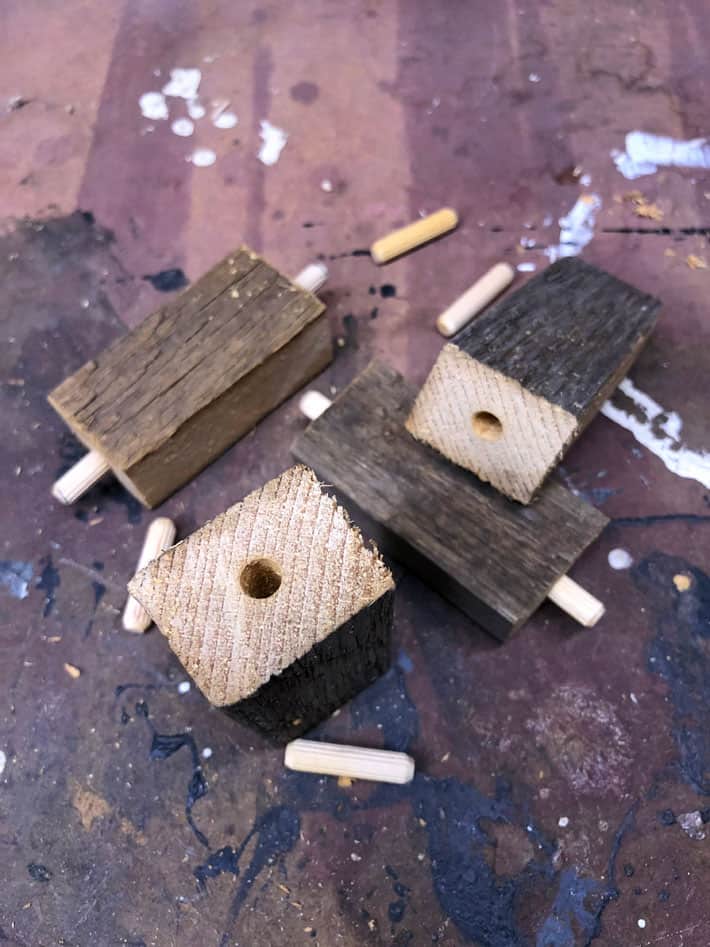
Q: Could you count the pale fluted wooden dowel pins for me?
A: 8